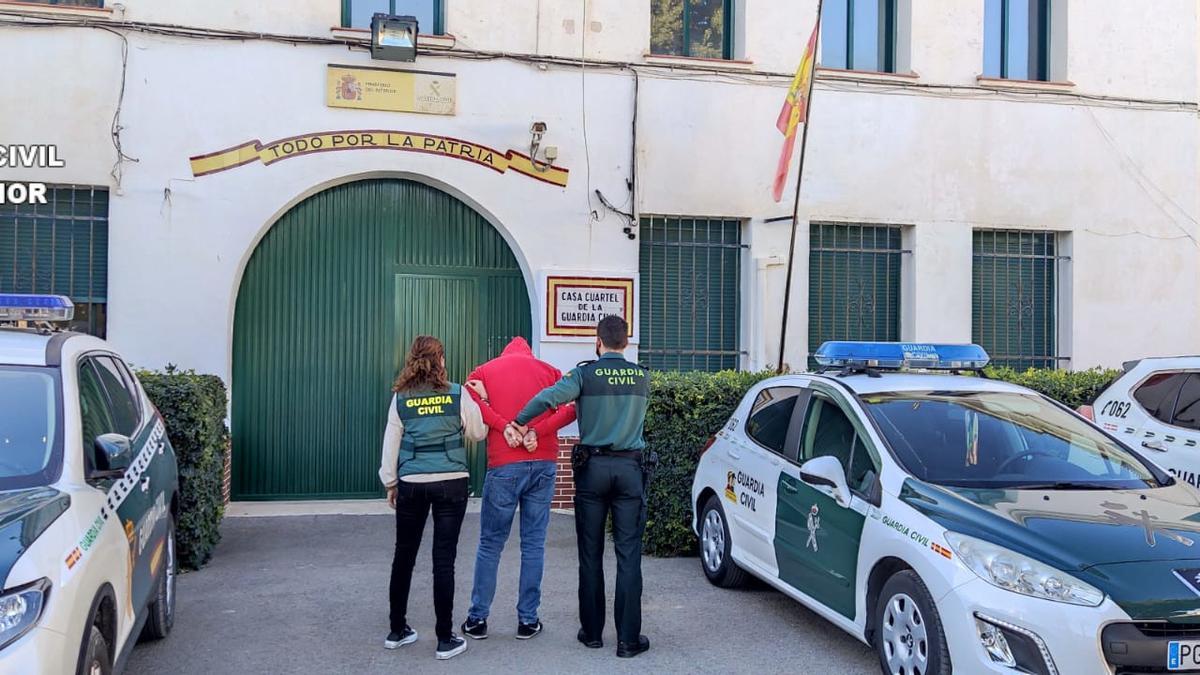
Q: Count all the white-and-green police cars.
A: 3